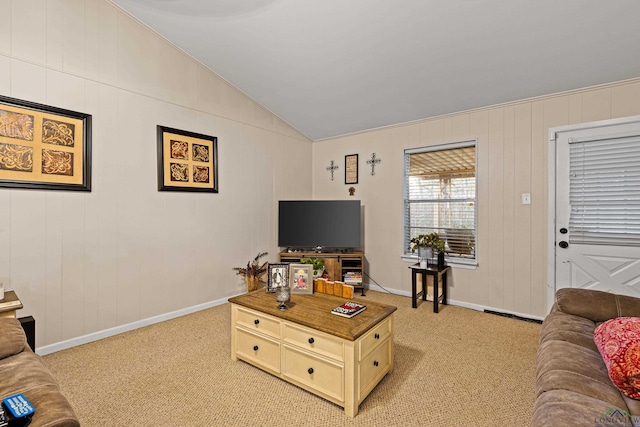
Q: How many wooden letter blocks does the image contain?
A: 5